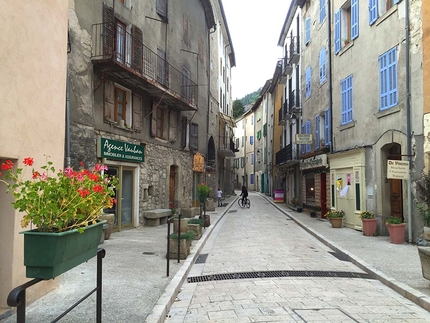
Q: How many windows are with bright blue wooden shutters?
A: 10